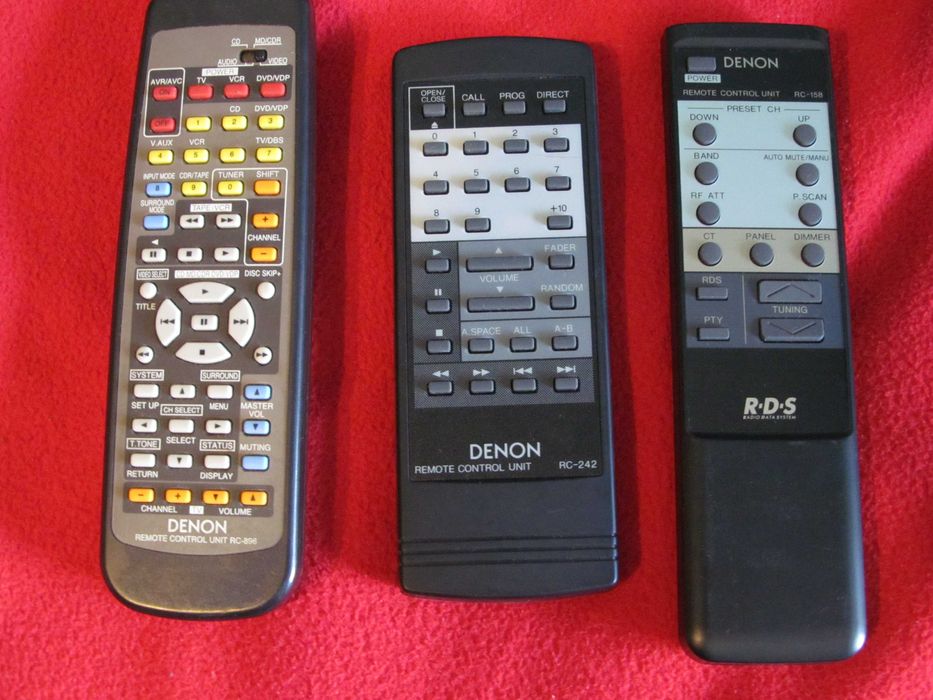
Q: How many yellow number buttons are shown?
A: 9